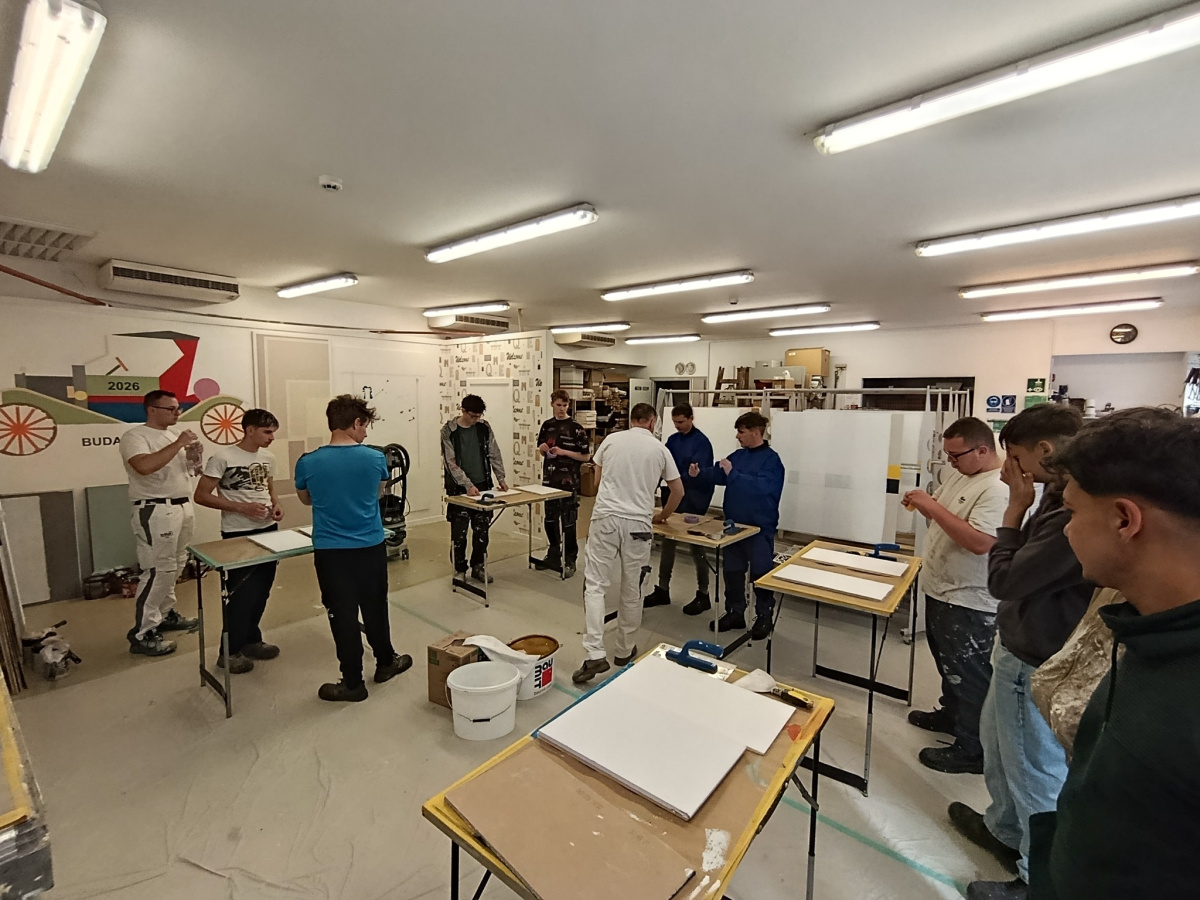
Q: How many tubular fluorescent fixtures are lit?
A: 13